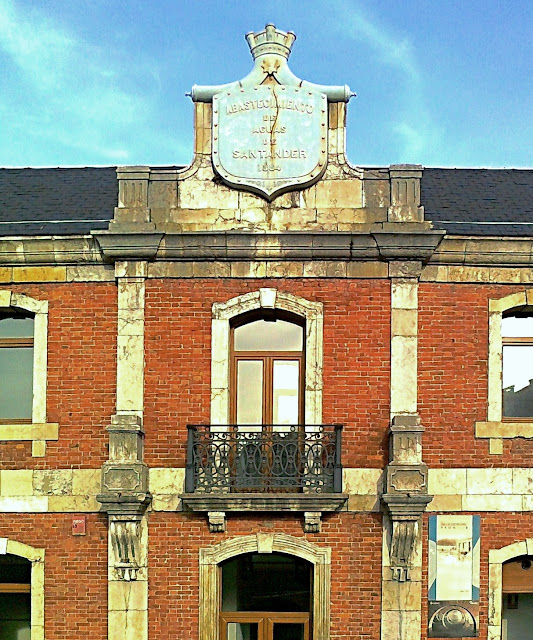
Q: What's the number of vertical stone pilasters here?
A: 2